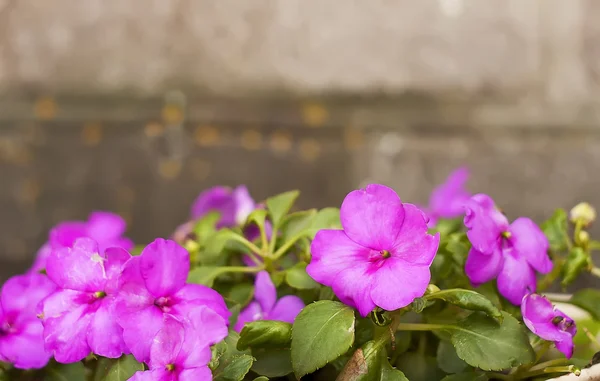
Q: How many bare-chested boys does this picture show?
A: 0